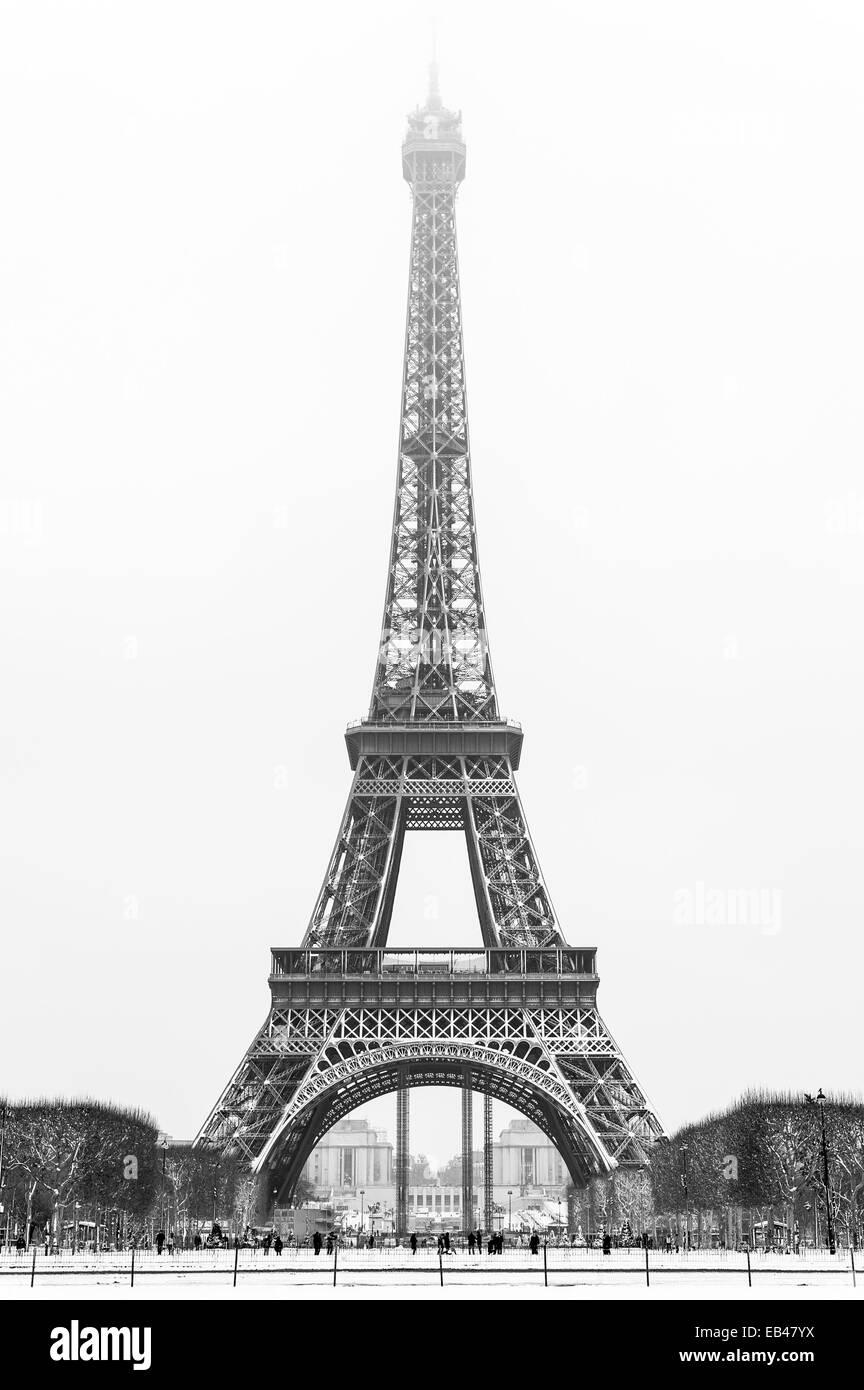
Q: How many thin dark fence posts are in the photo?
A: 9